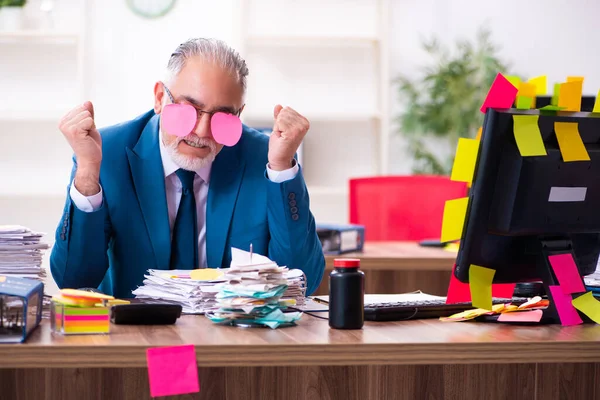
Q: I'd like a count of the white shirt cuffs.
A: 2